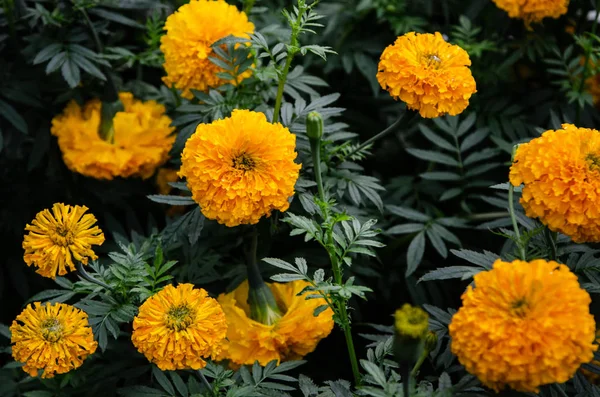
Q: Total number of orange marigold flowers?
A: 11